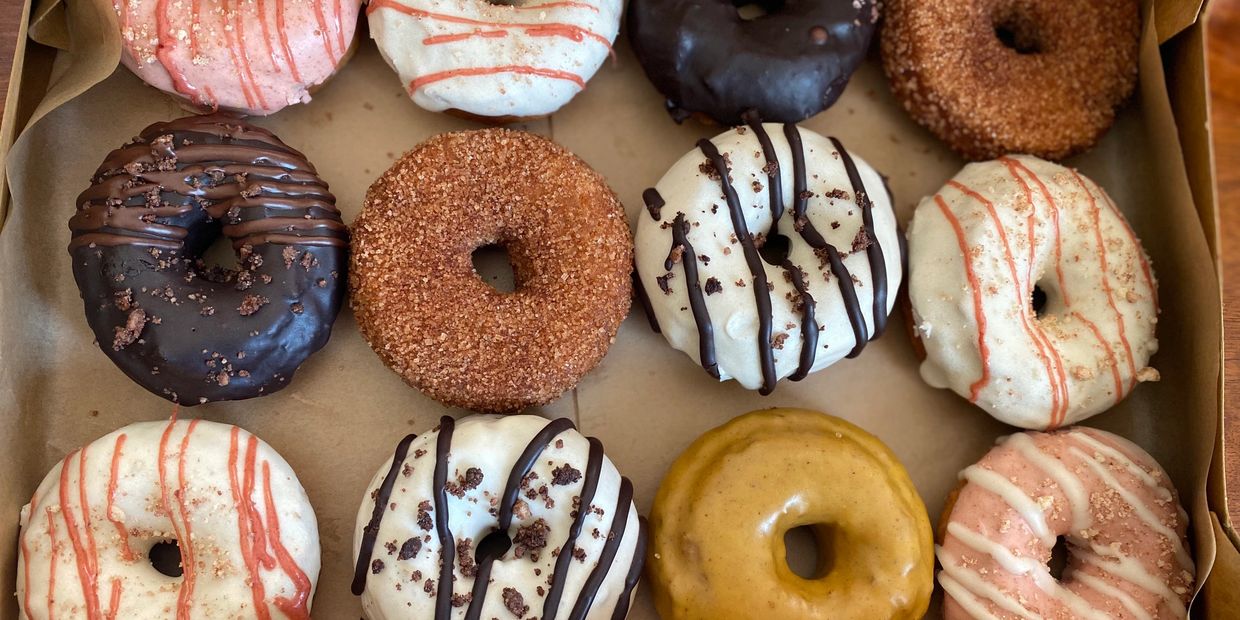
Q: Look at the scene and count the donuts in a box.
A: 12